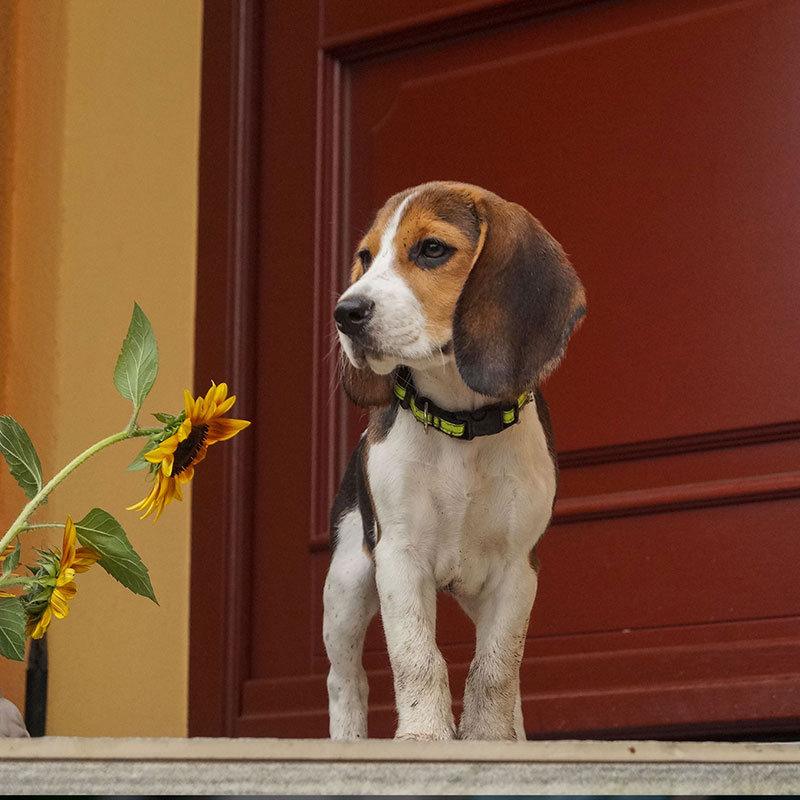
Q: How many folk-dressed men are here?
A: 0